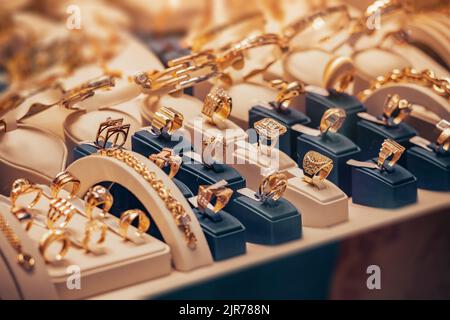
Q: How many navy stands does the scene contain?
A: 12